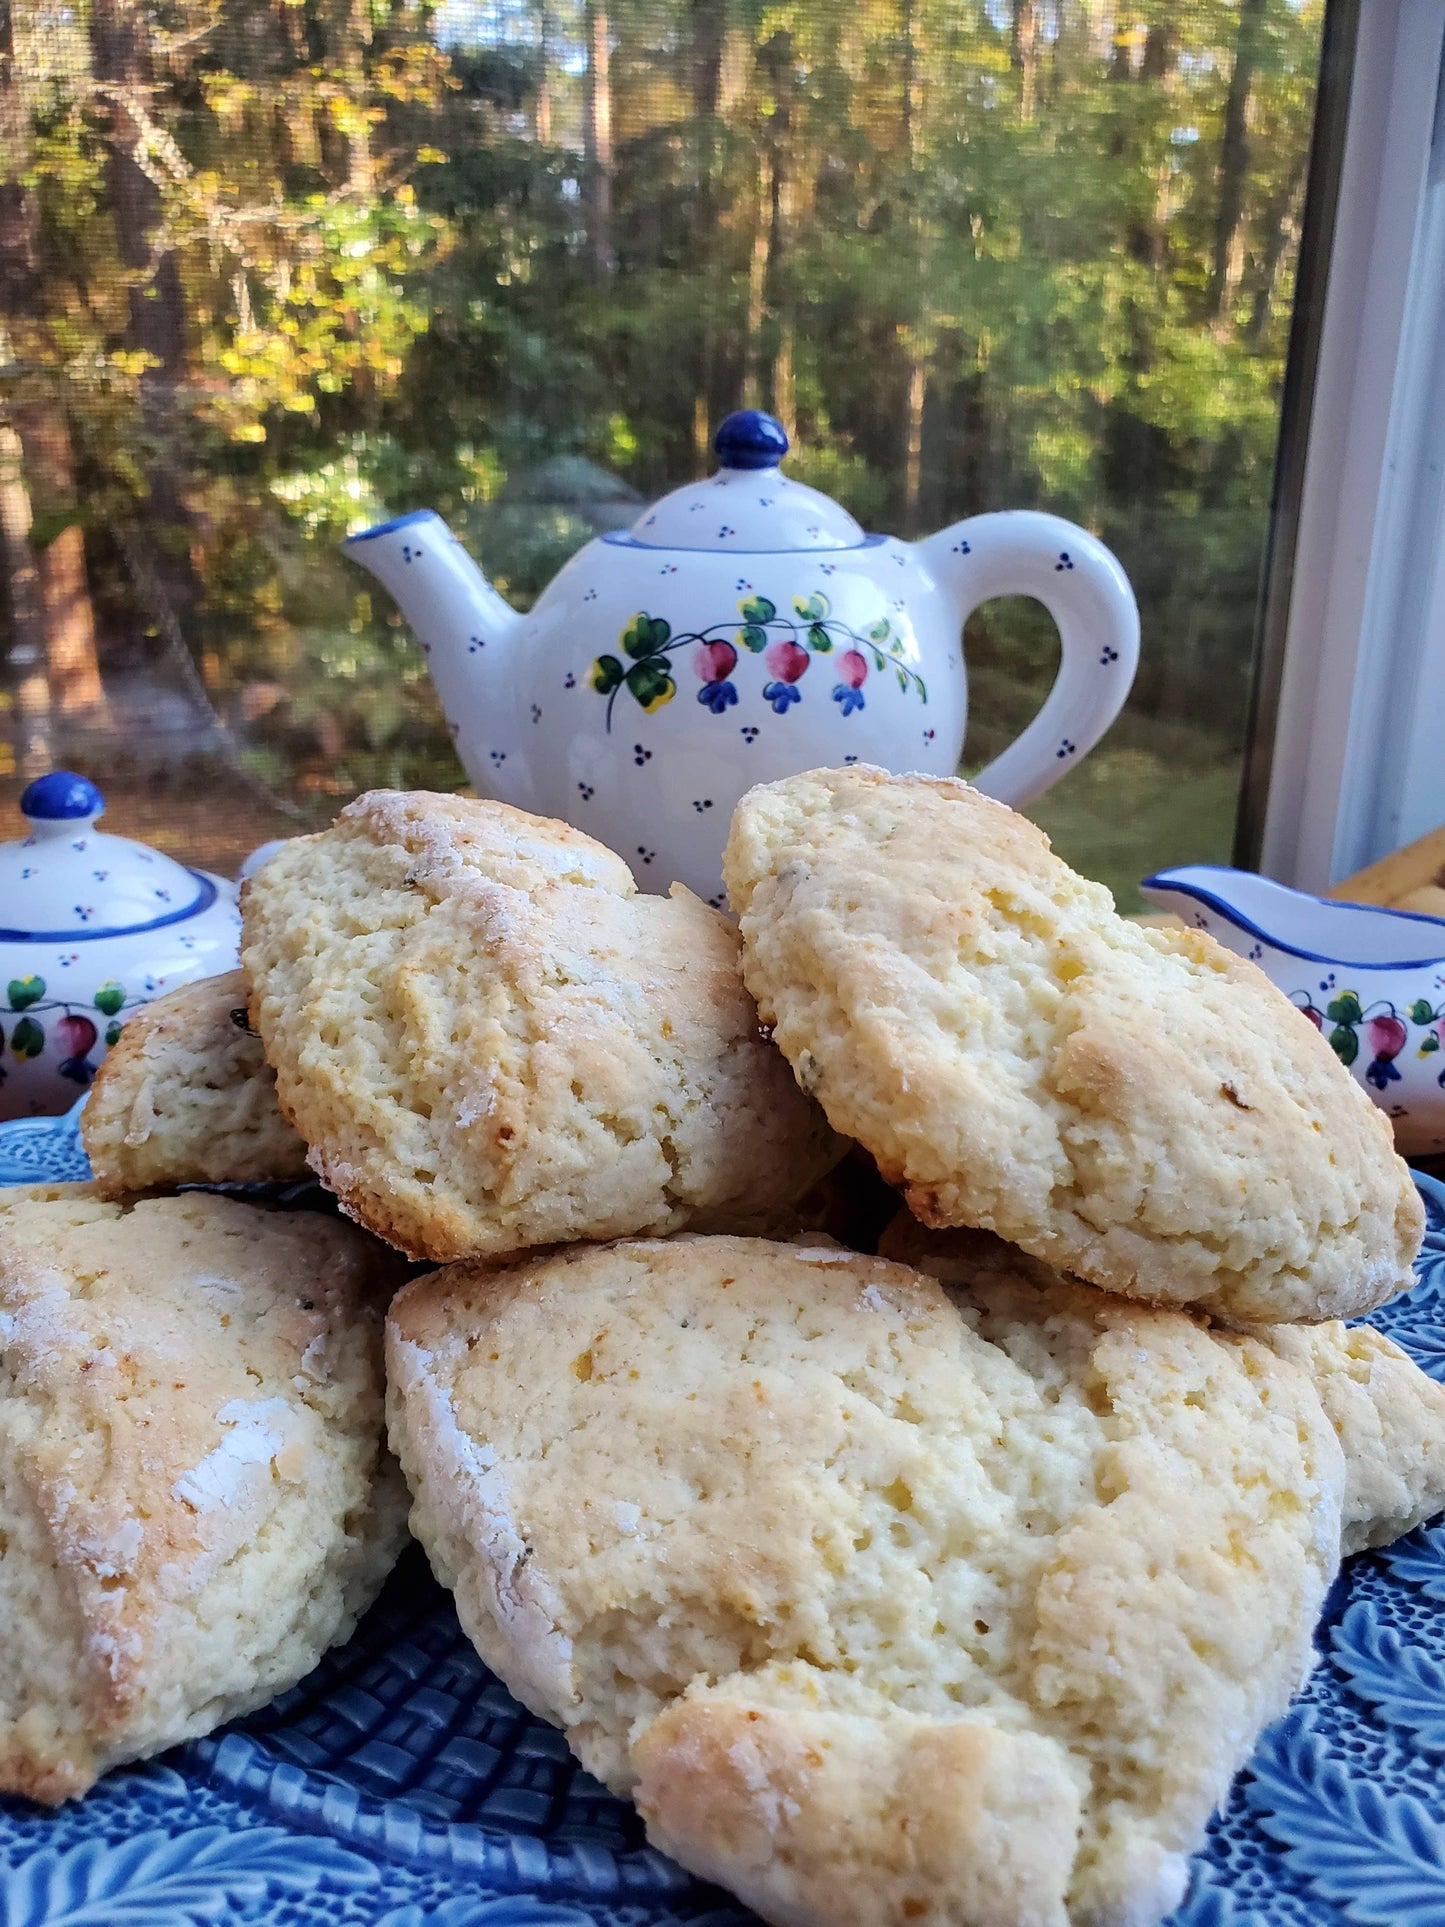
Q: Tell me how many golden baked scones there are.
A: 6